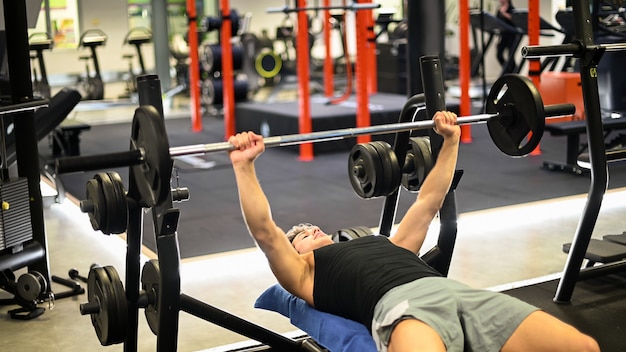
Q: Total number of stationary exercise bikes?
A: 3